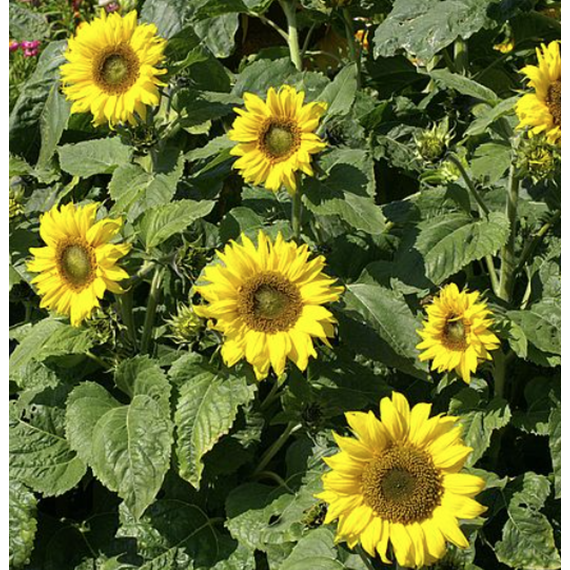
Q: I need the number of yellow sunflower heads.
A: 7